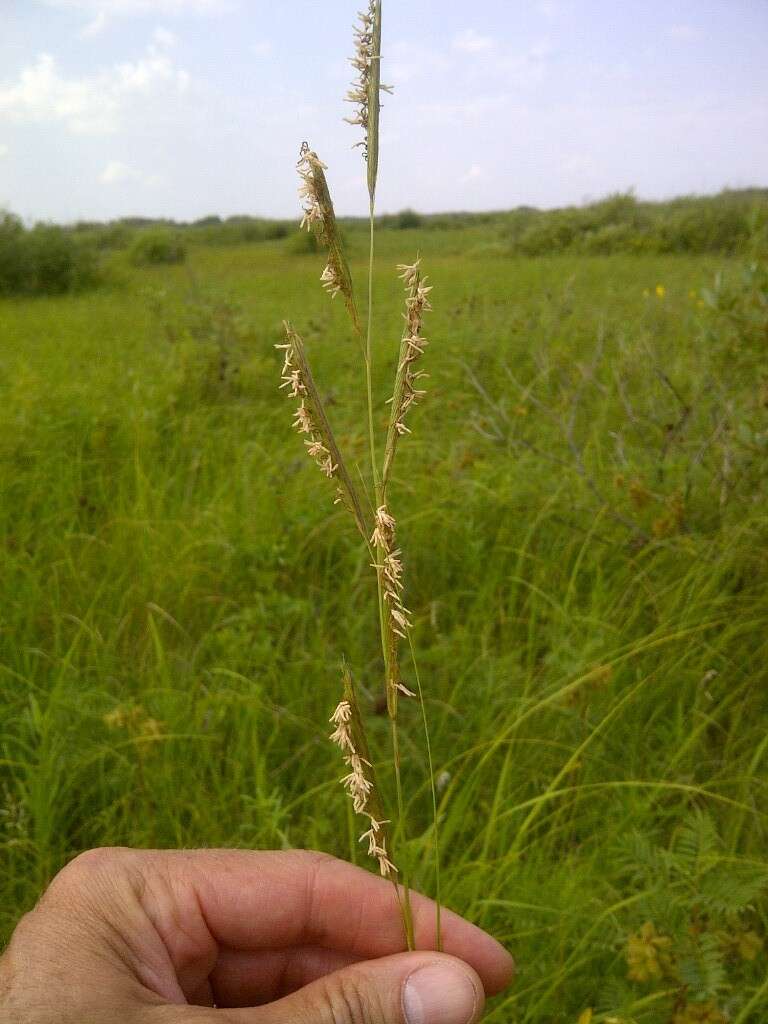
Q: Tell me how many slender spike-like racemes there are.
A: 6